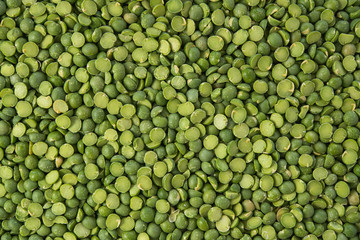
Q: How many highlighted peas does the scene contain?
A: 0